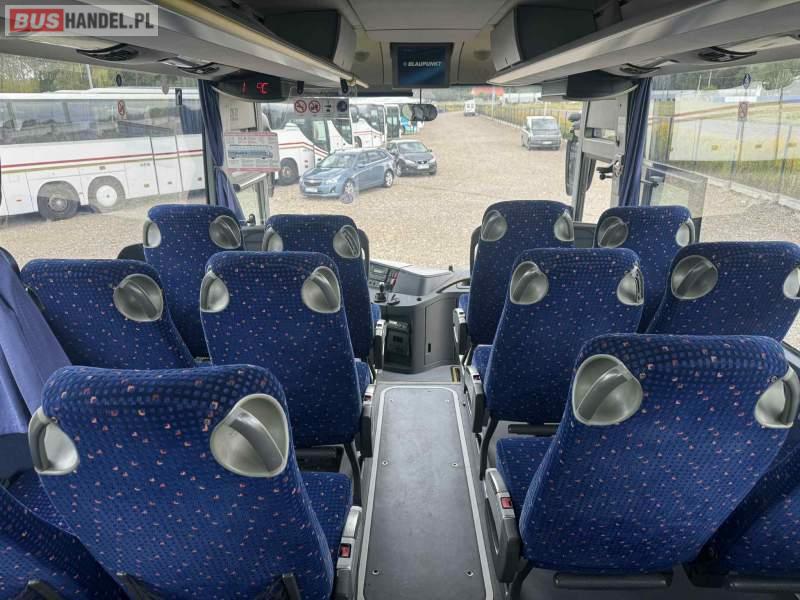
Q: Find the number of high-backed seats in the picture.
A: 12